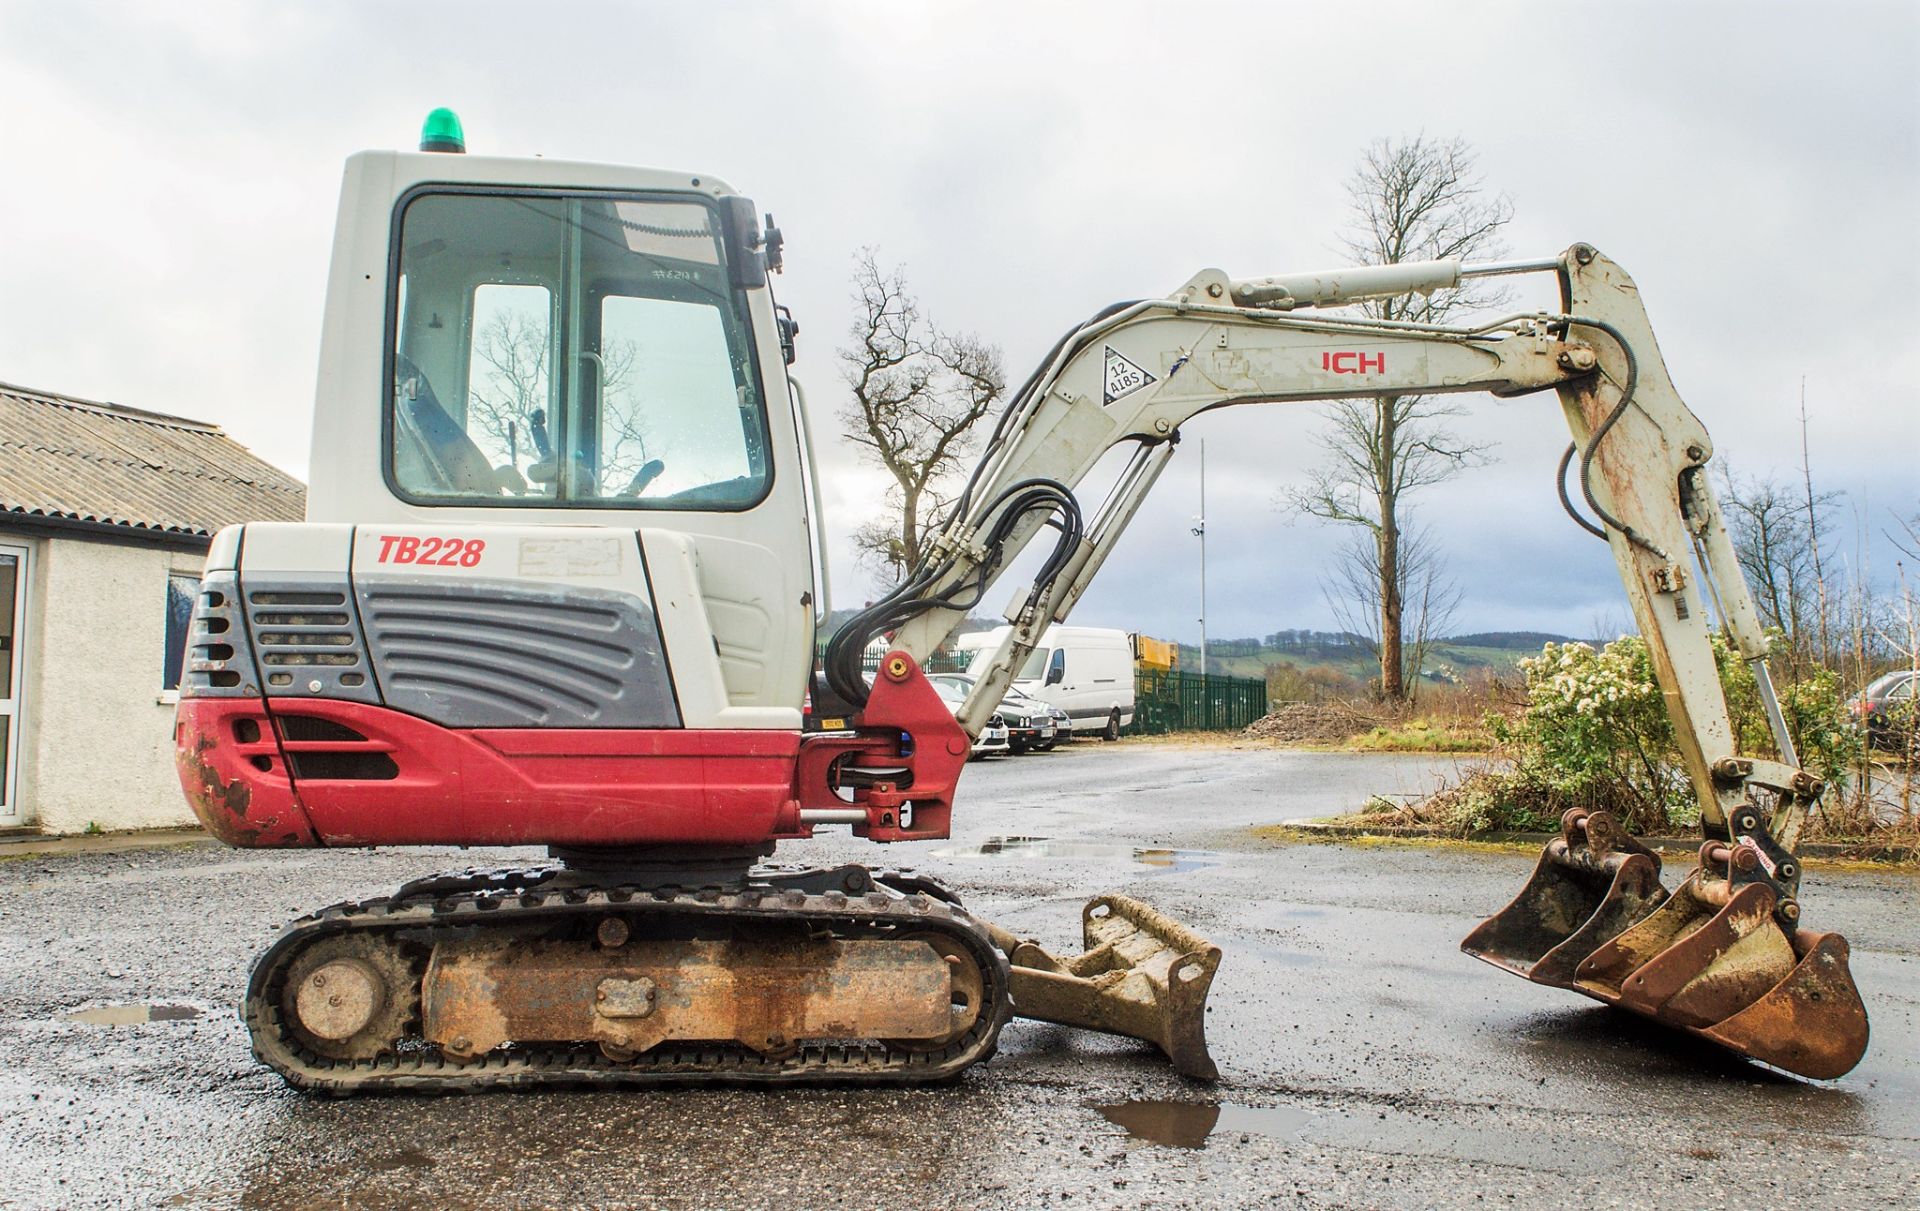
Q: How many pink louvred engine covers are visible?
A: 0